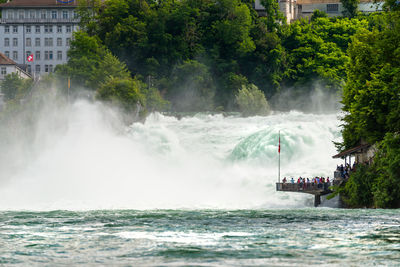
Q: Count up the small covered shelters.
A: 1